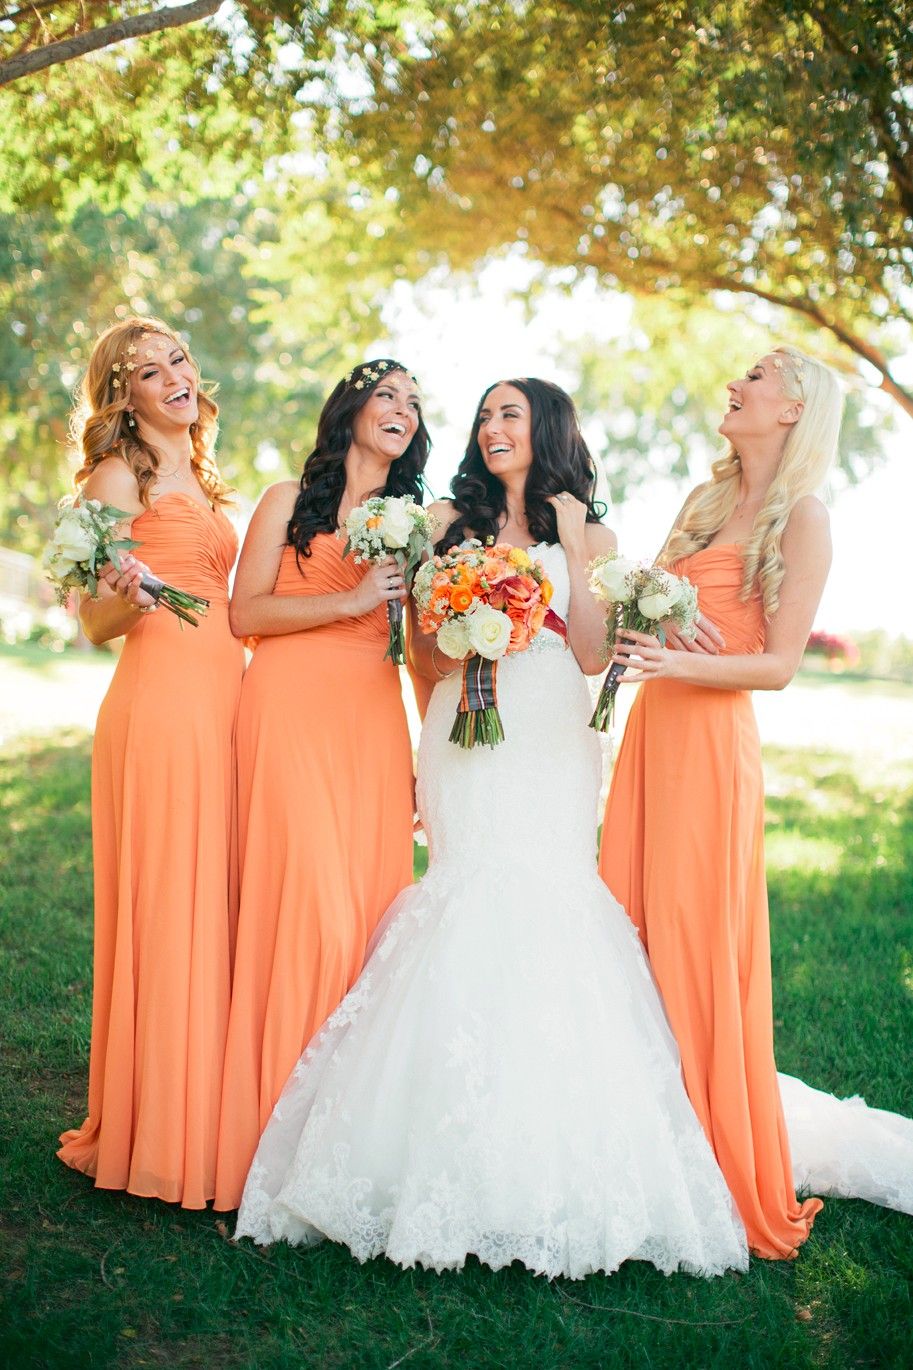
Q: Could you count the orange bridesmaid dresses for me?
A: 3